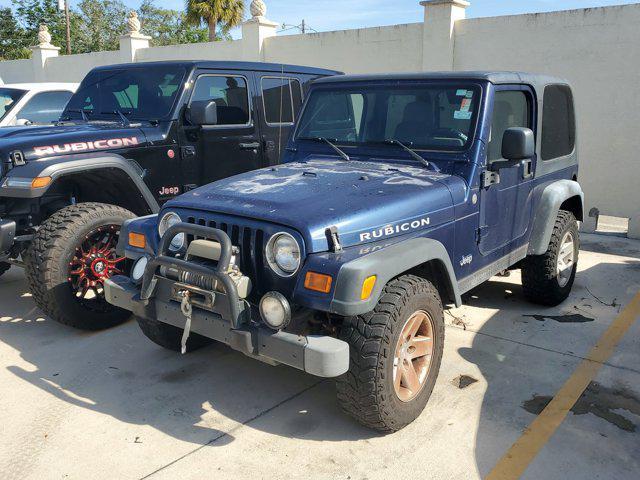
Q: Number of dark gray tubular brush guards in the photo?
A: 1